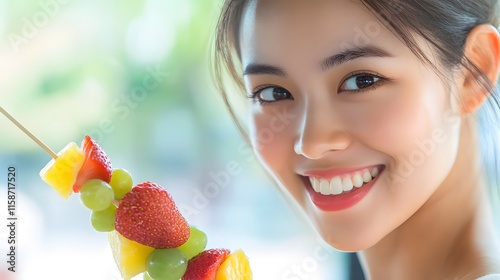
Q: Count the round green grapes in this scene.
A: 5